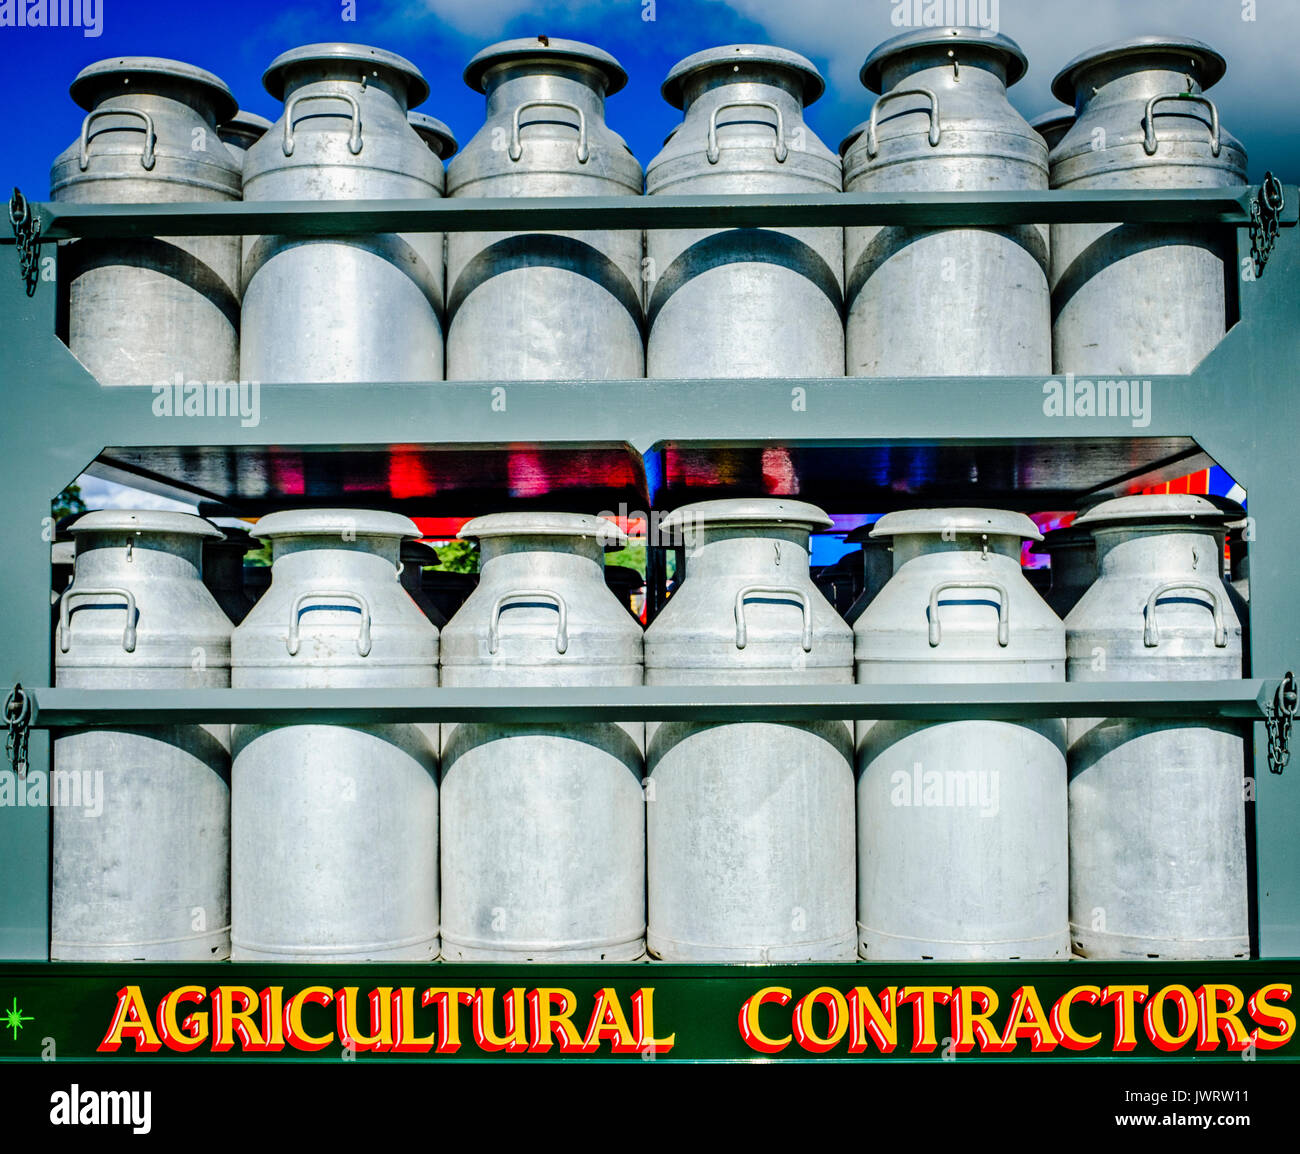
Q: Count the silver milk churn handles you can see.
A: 12